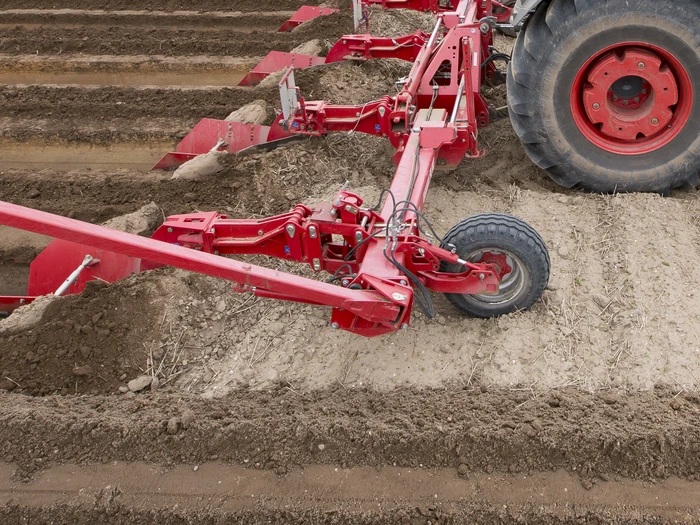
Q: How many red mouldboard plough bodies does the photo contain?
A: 4